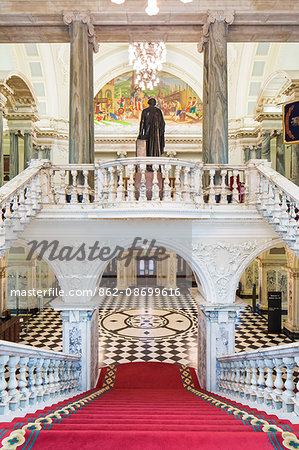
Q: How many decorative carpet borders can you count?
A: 2